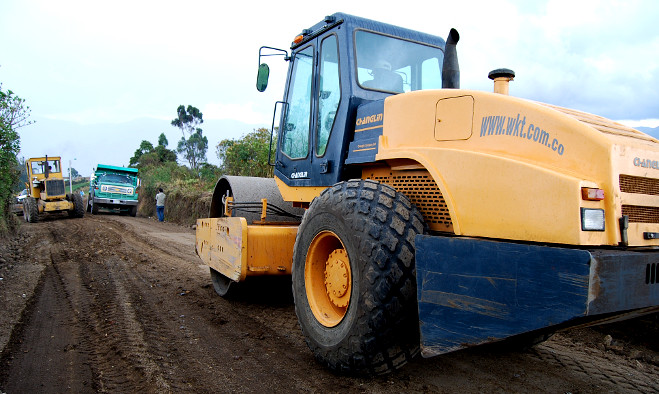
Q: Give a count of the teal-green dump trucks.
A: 1